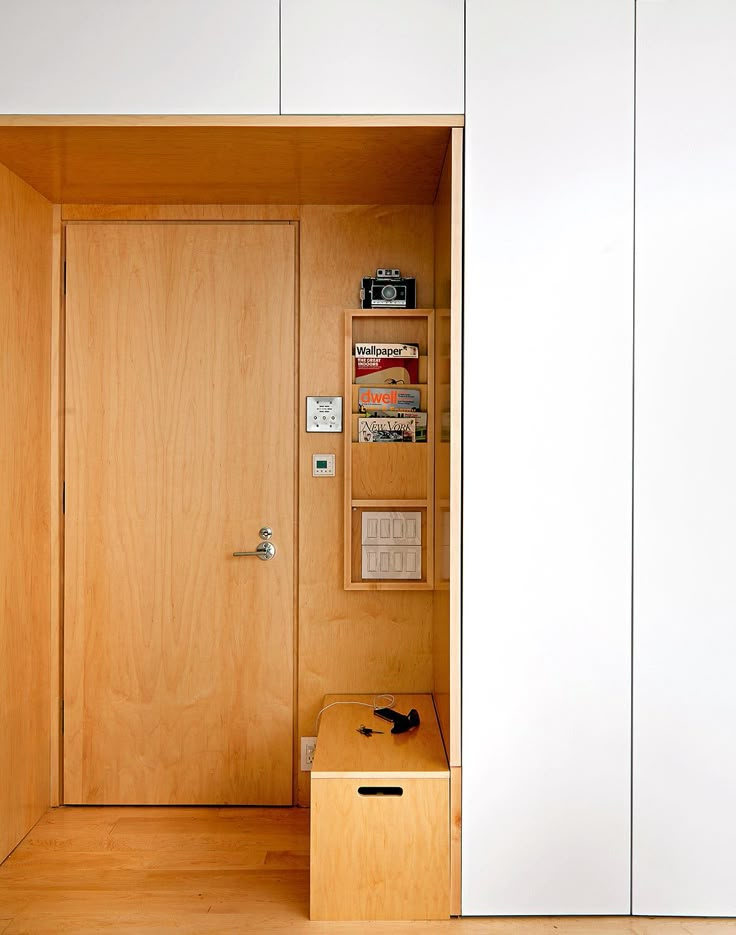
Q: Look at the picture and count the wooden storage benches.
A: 1